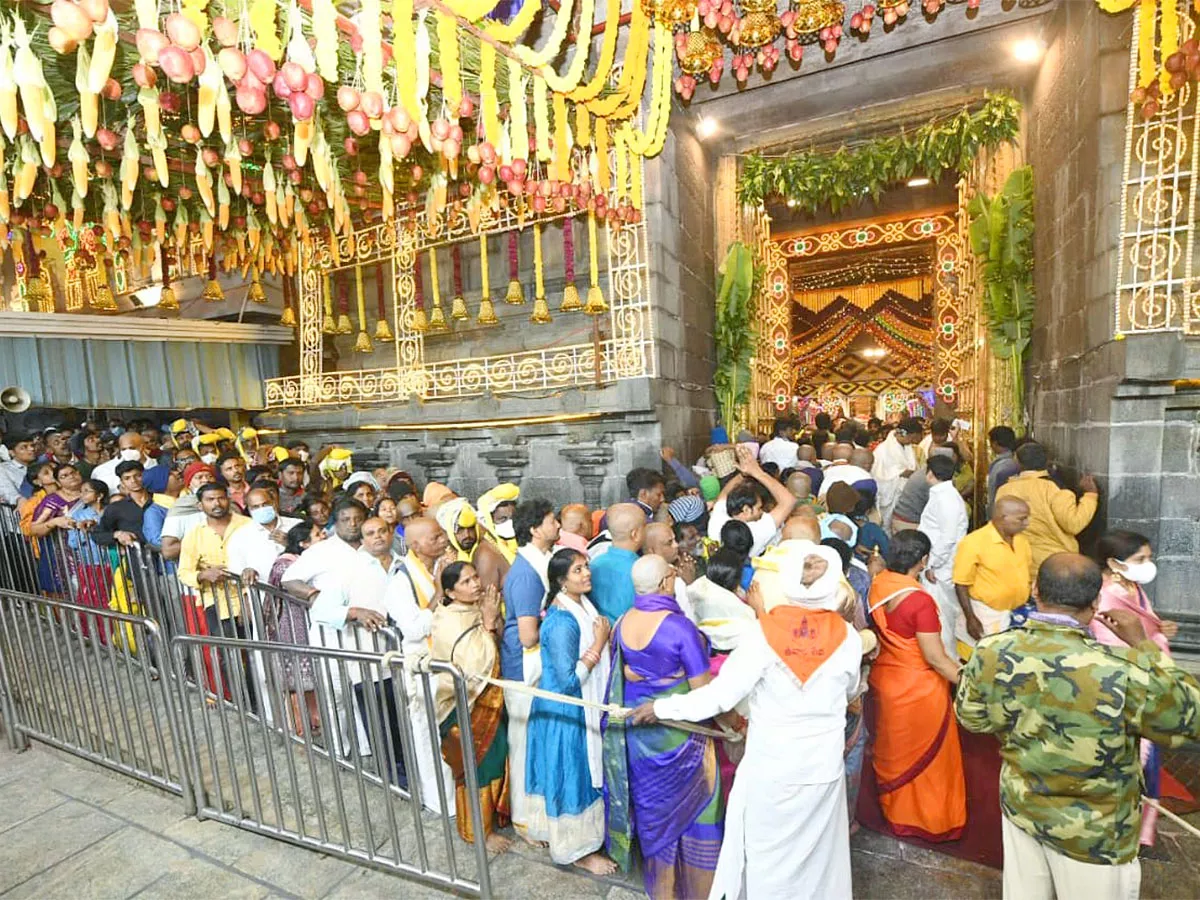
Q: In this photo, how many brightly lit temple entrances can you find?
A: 1